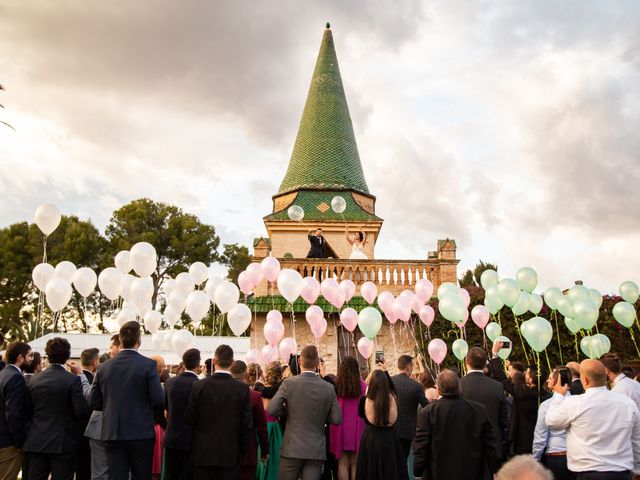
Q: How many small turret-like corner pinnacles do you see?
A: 2